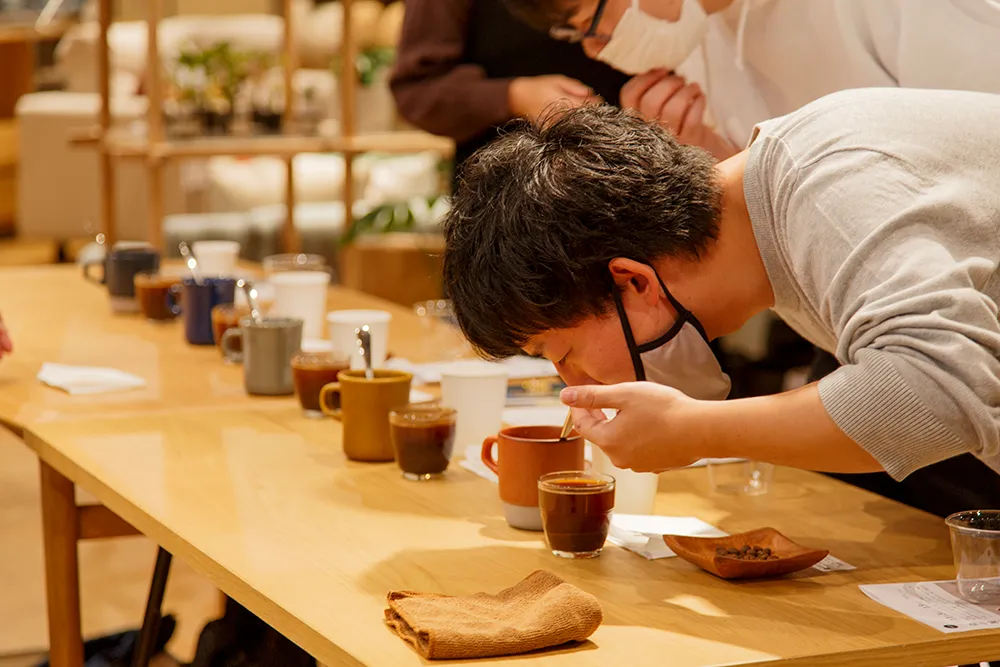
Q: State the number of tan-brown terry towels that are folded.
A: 1